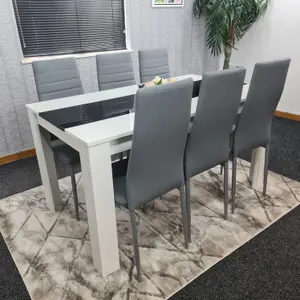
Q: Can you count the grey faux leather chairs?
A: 6